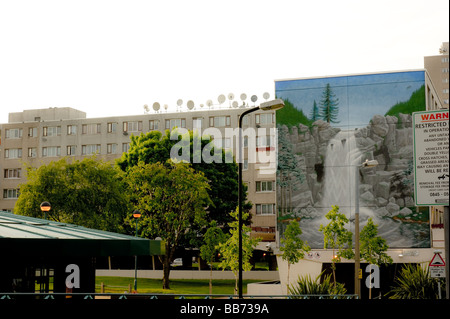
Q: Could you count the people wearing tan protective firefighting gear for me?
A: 0